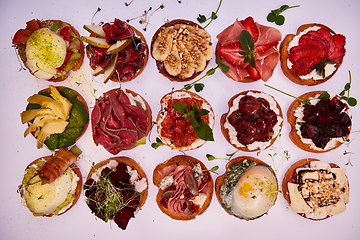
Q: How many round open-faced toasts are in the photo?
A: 15